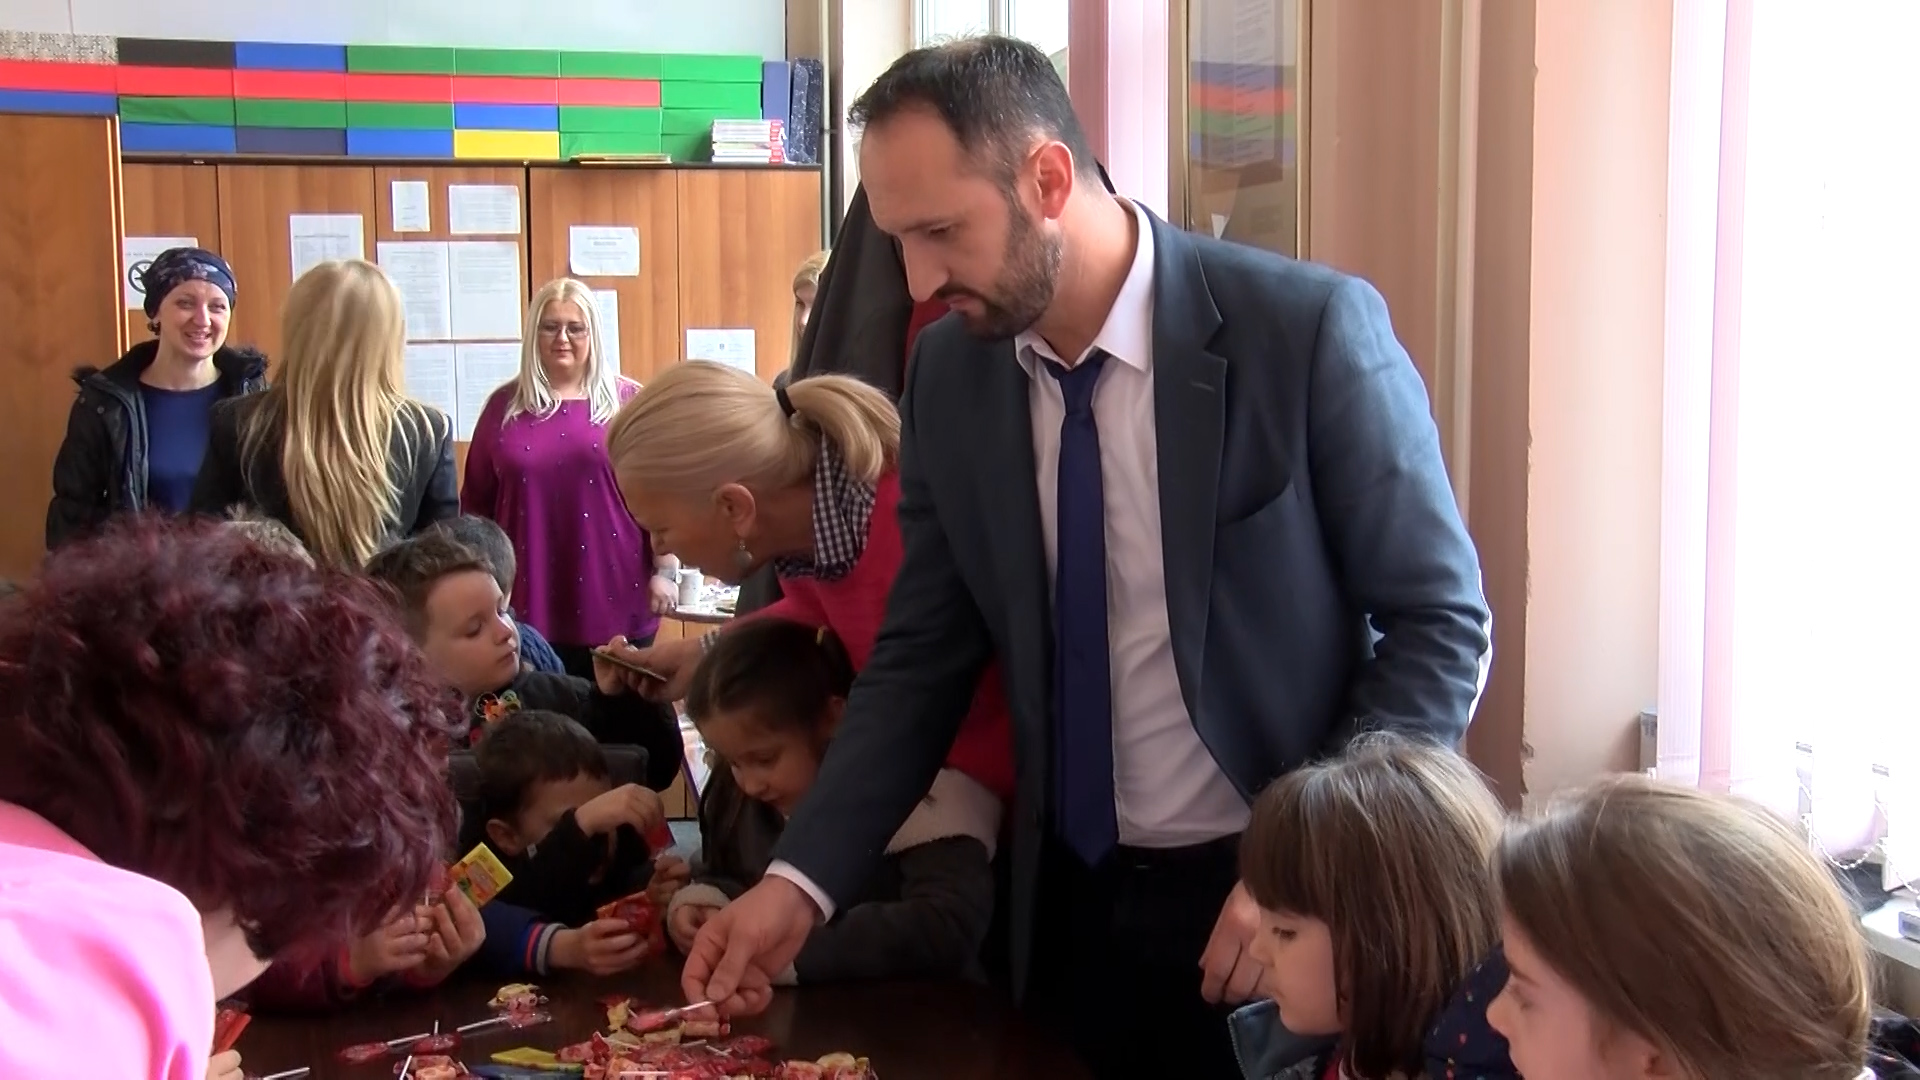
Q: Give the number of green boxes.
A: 12